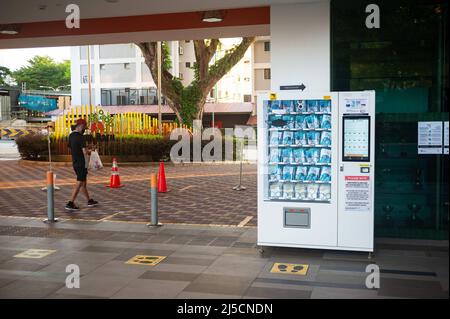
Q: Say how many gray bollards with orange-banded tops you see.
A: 2